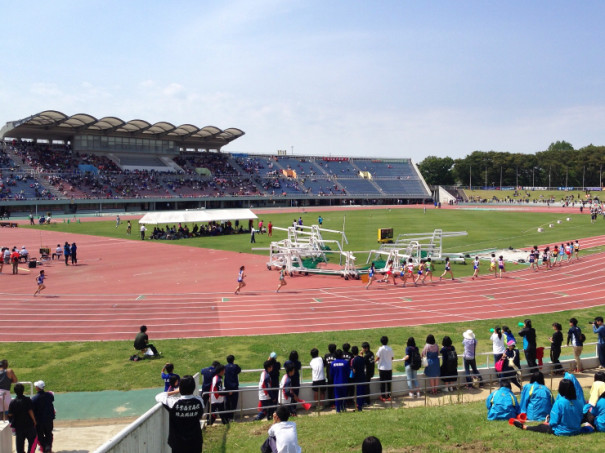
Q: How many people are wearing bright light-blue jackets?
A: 5